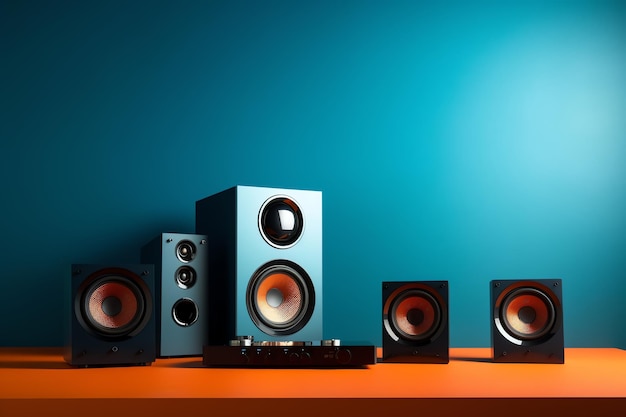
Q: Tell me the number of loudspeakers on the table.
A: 5